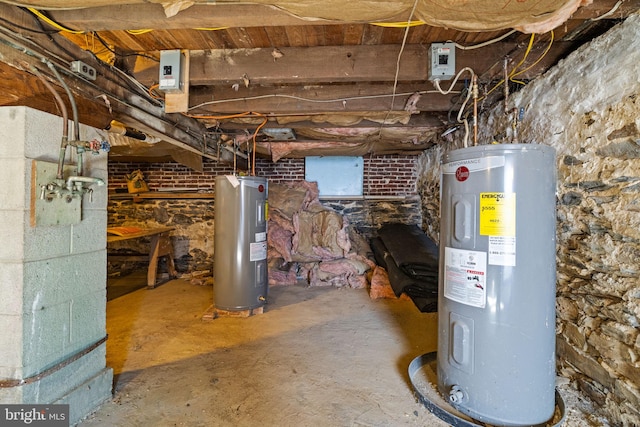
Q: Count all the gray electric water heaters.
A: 2